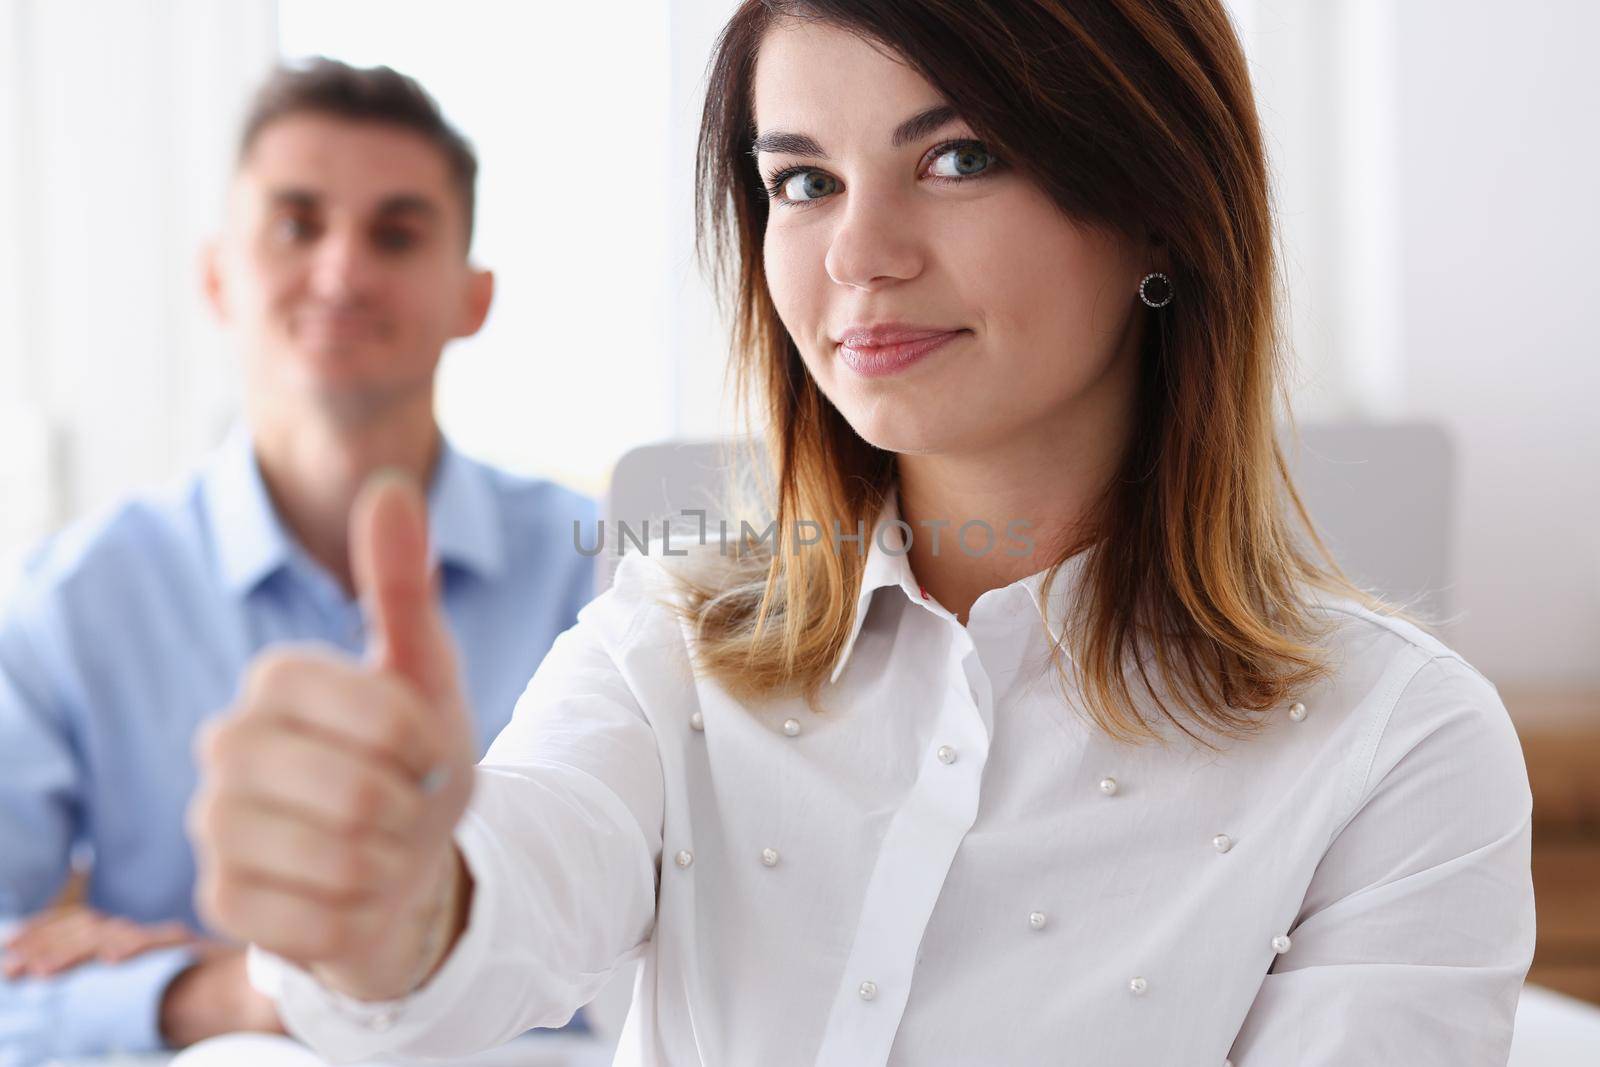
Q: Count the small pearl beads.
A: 12